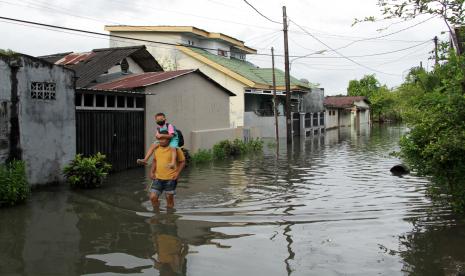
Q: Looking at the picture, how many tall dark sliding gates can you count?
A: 1